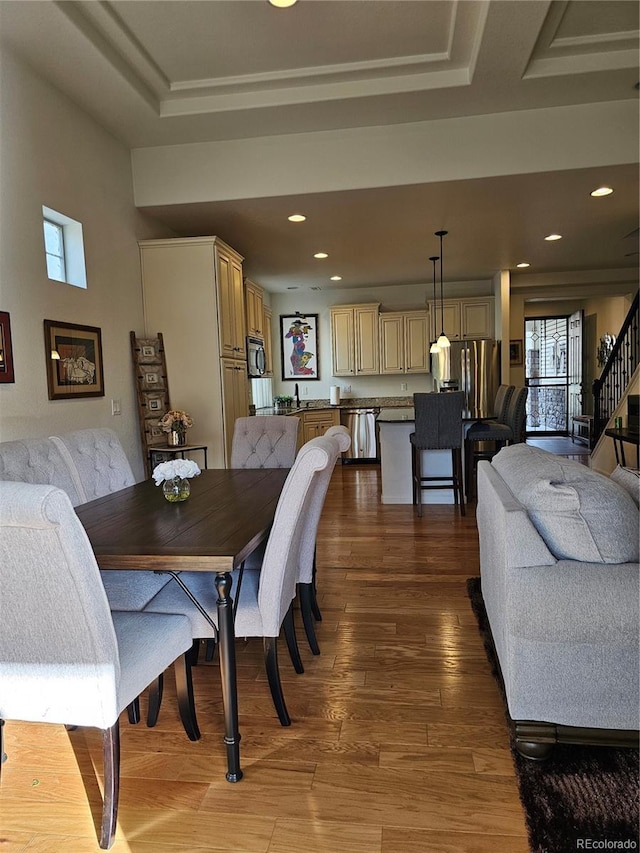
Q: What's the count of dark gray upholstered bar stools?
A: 3